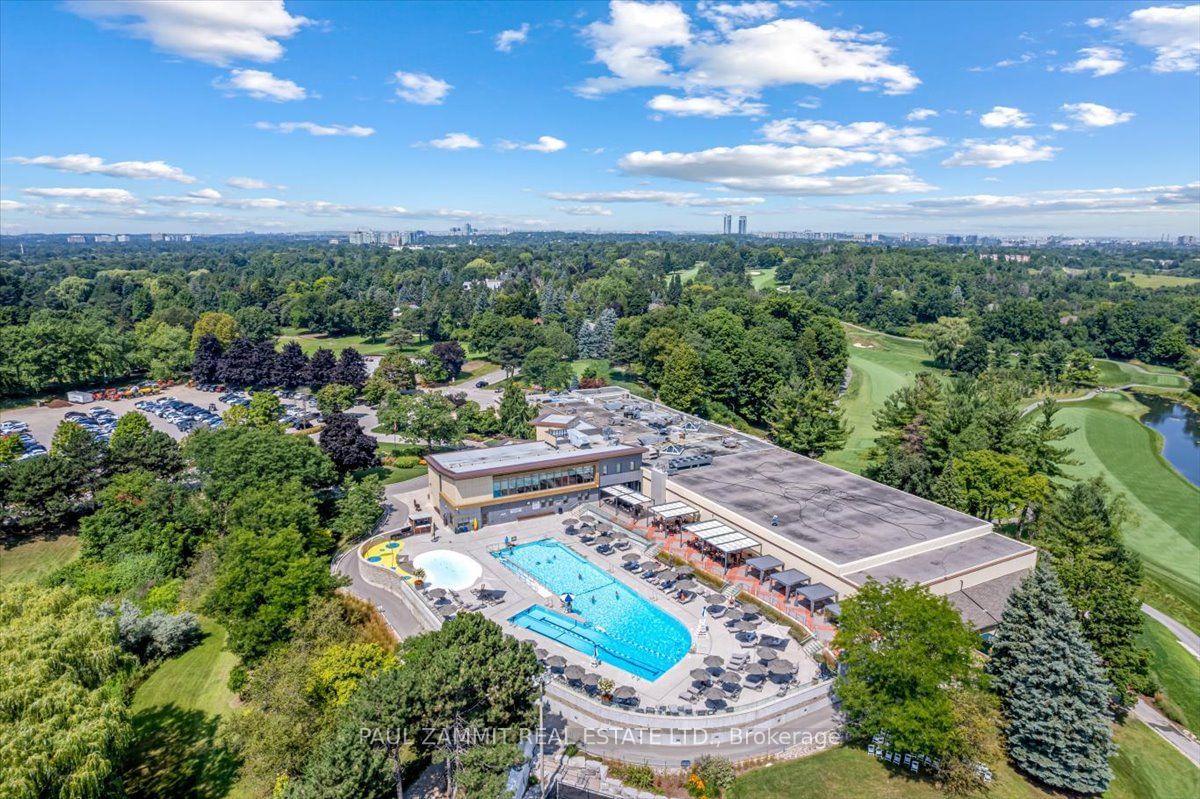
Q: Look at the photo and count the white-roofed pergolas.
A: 3